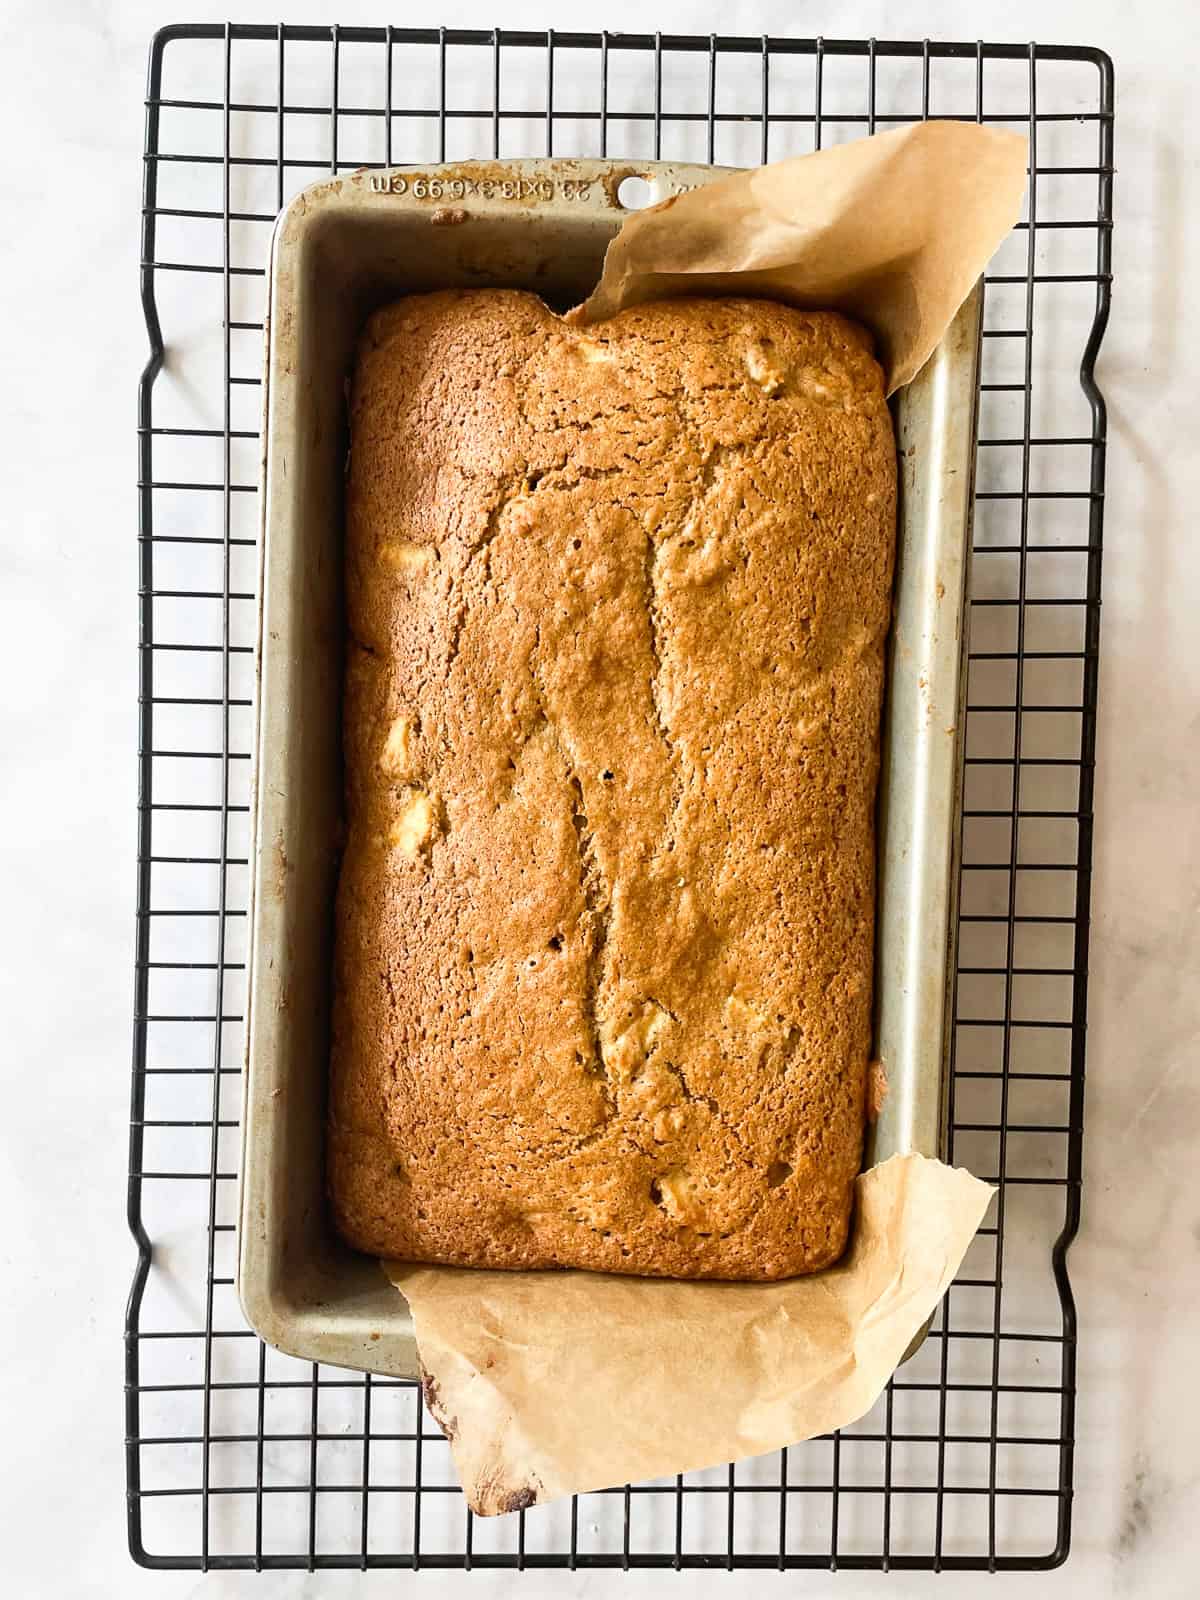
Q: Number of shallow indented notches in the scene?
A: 4